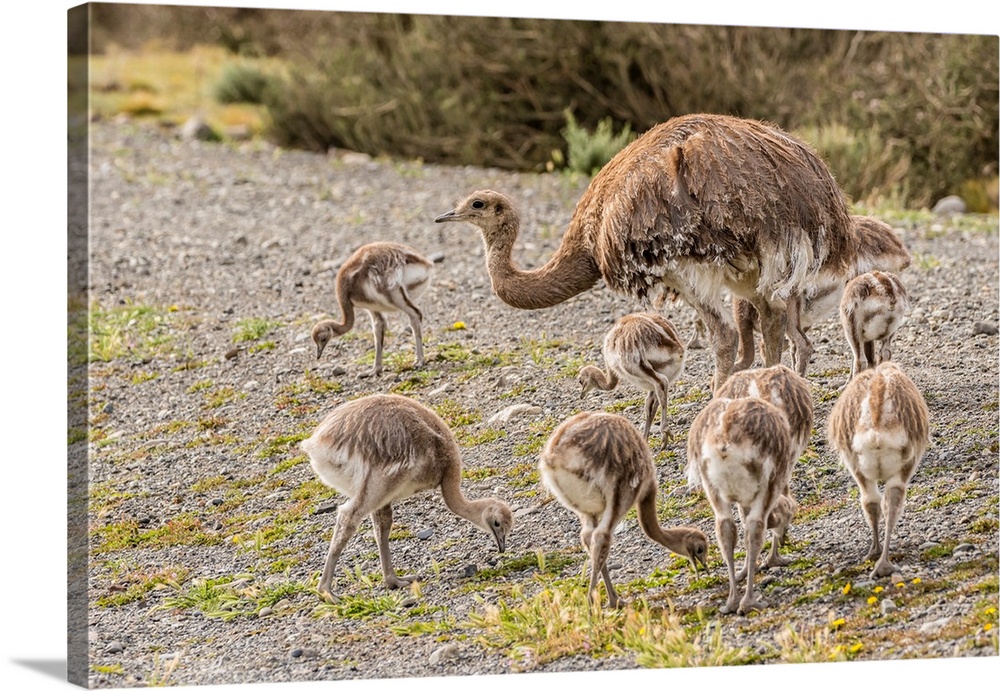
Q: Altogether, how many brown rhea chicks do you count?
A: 9